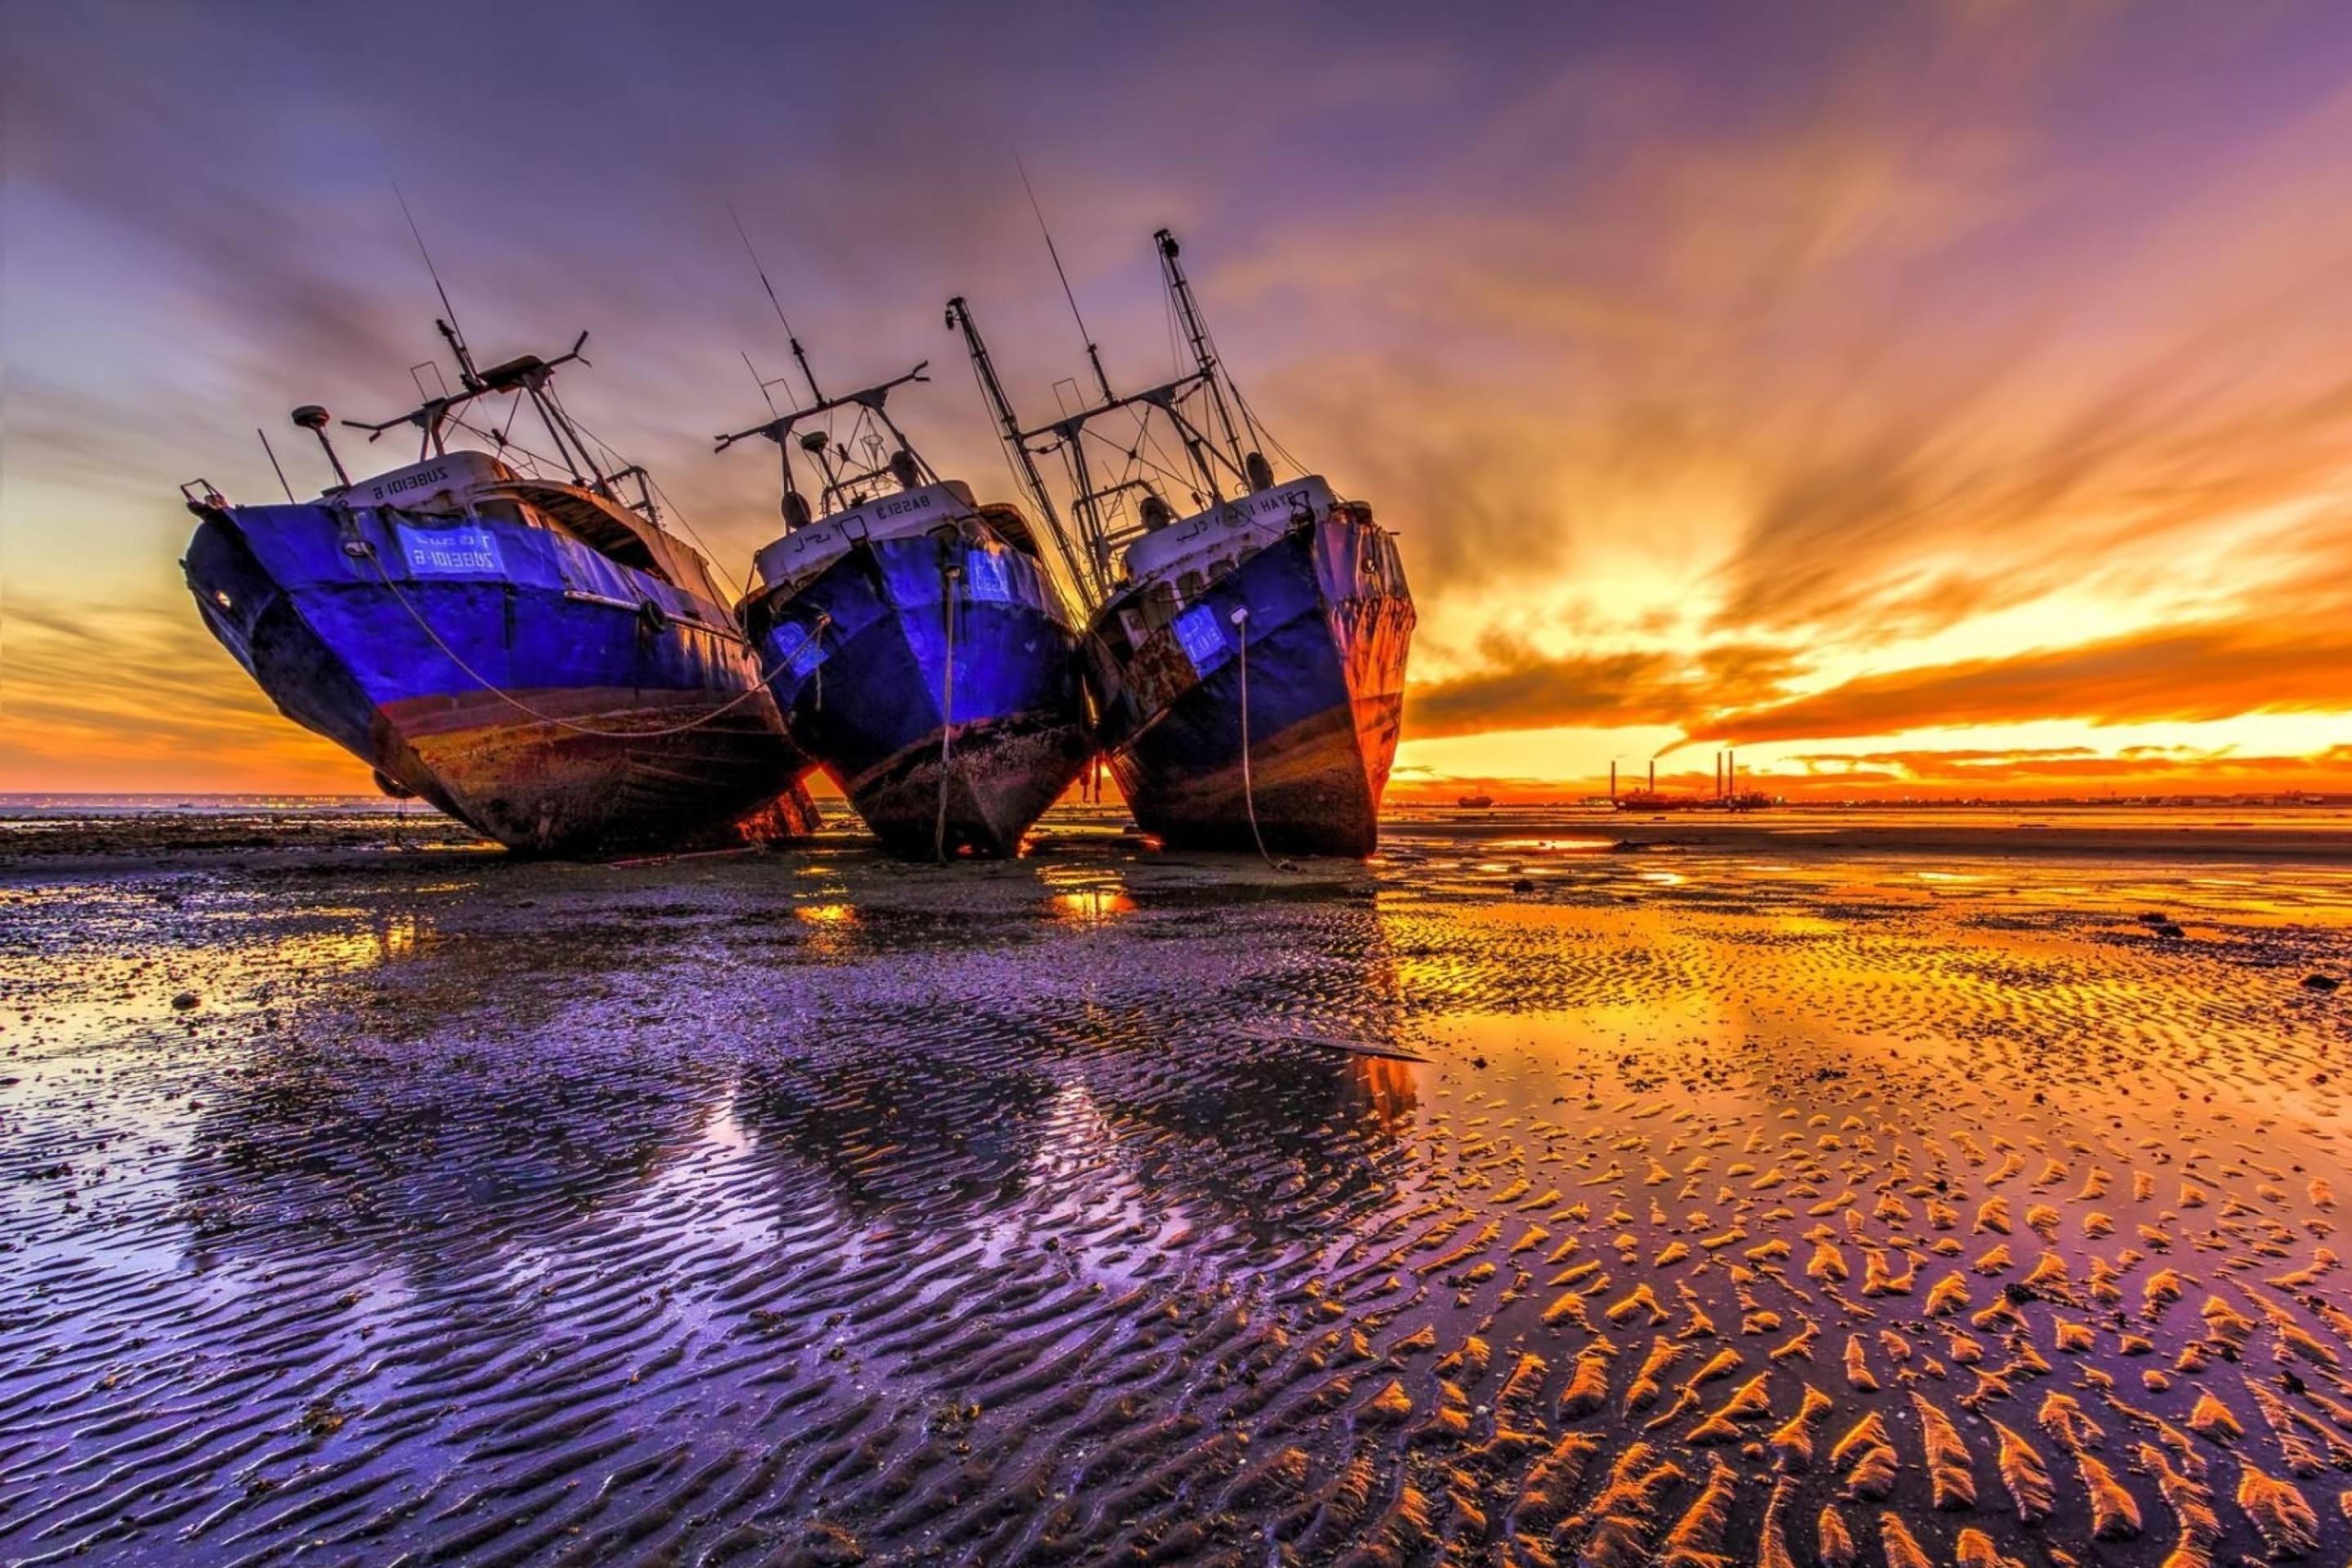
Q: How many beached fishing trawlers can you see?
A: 3